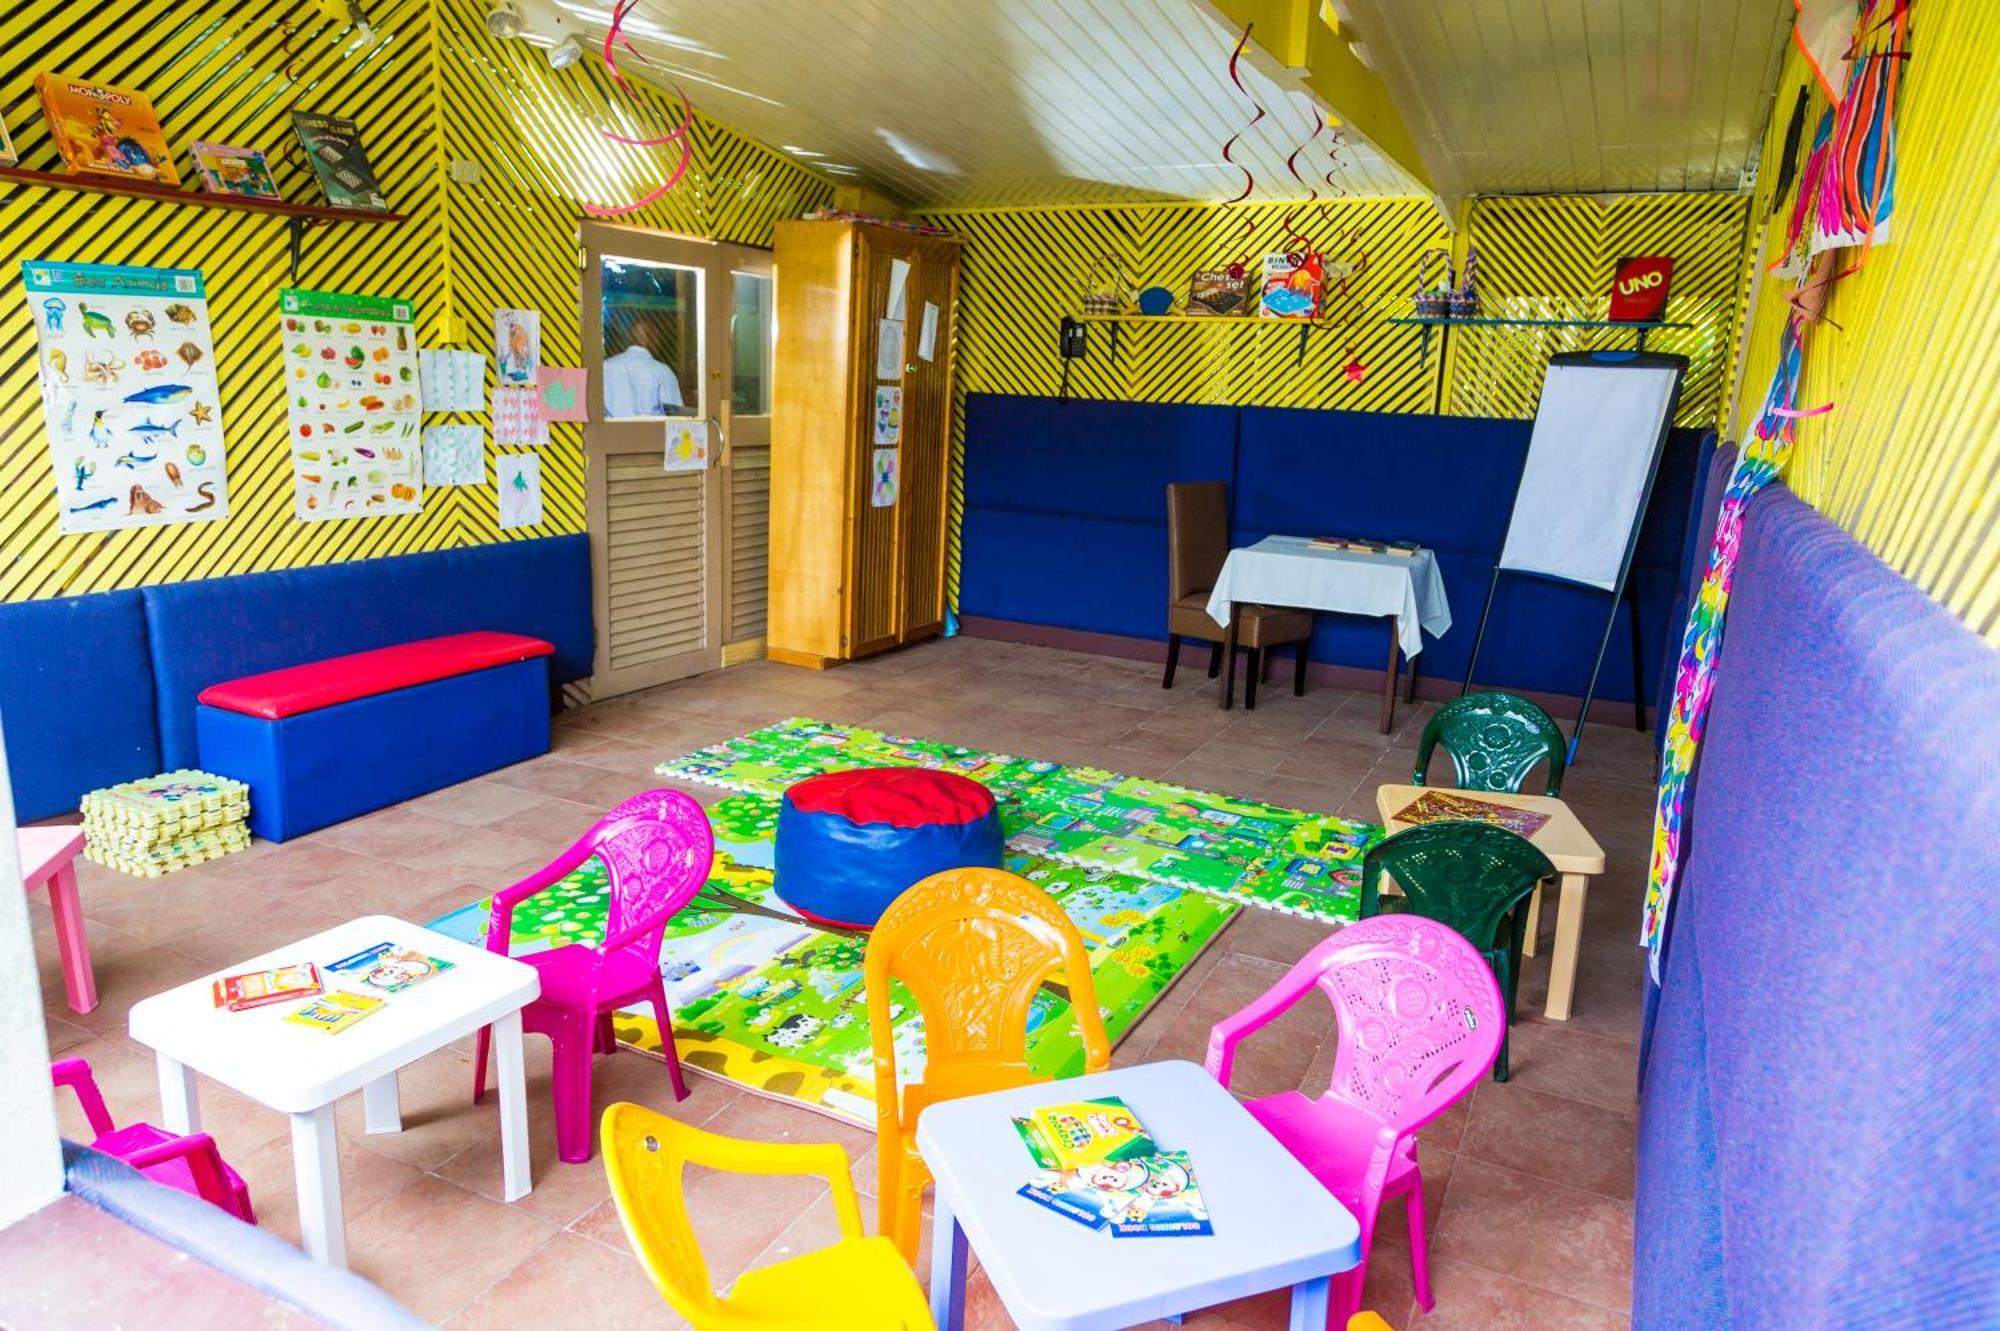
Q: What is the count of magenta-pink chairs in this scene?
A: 3